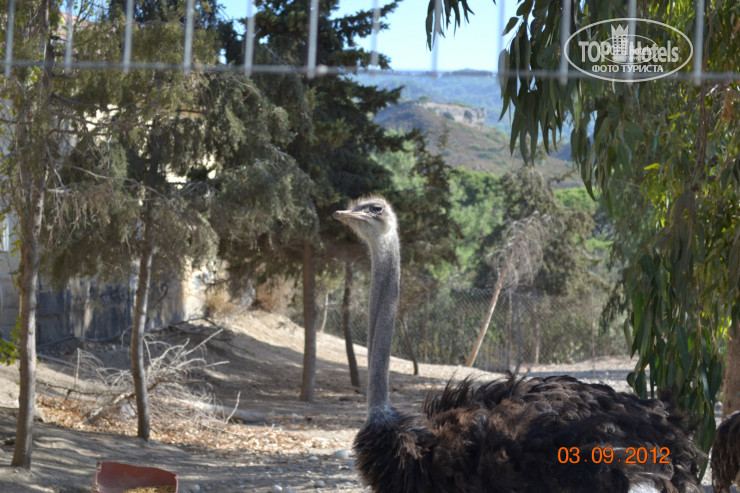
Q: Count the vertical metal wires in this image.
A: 12